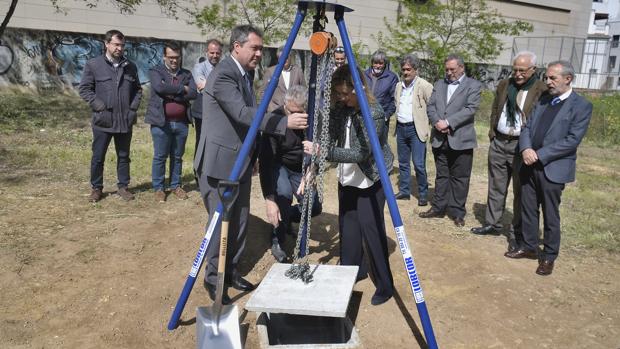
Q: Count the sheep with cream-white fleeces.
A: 0